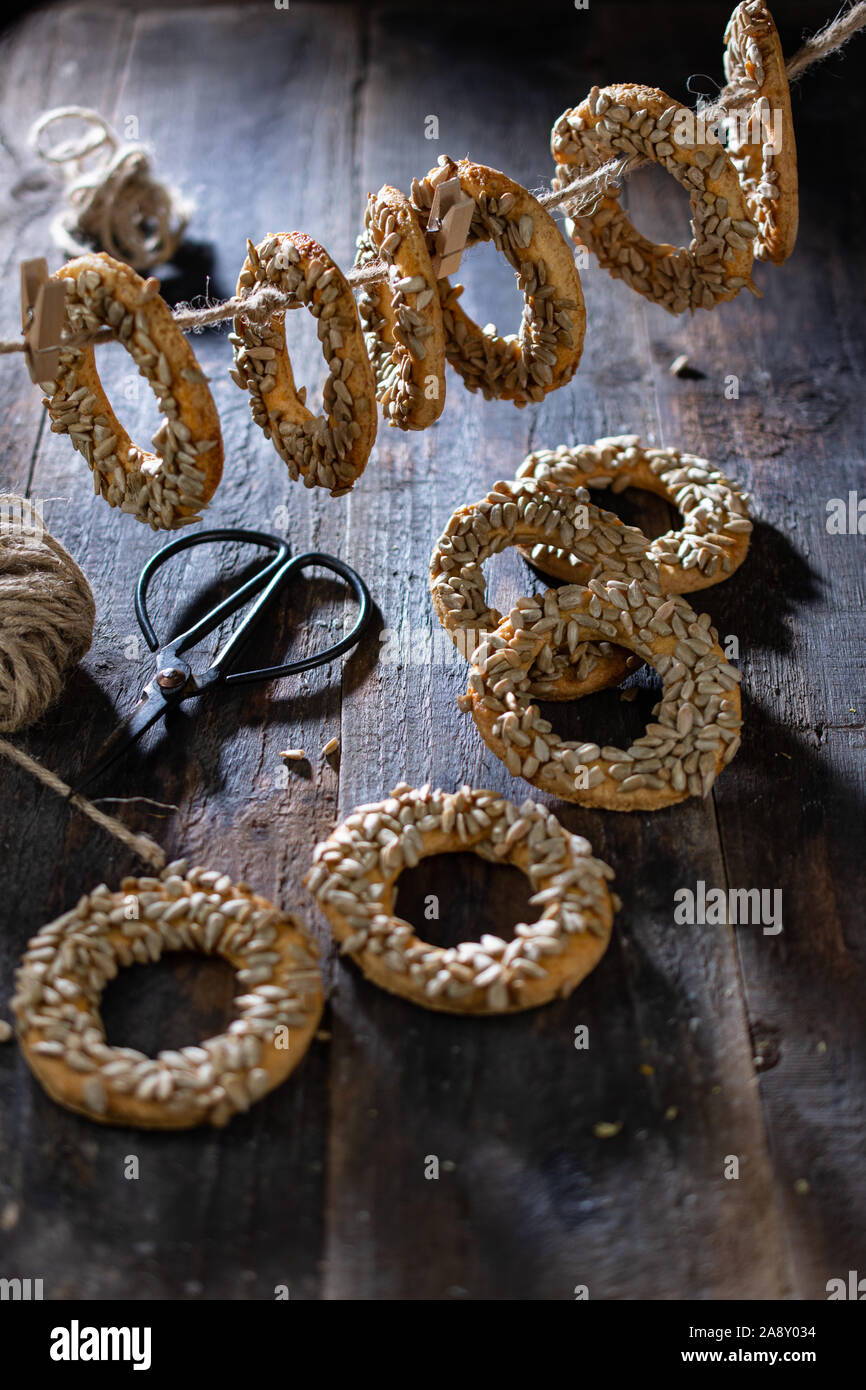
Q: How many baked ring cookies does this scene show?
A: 11